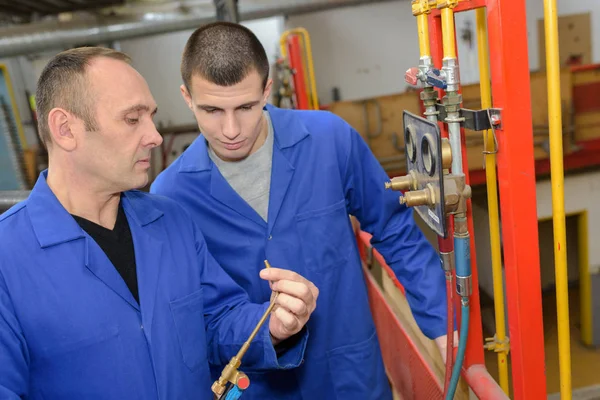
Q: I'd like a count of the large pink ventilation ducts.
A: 0